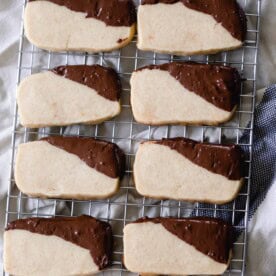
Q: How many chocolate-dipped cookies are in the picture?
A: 8